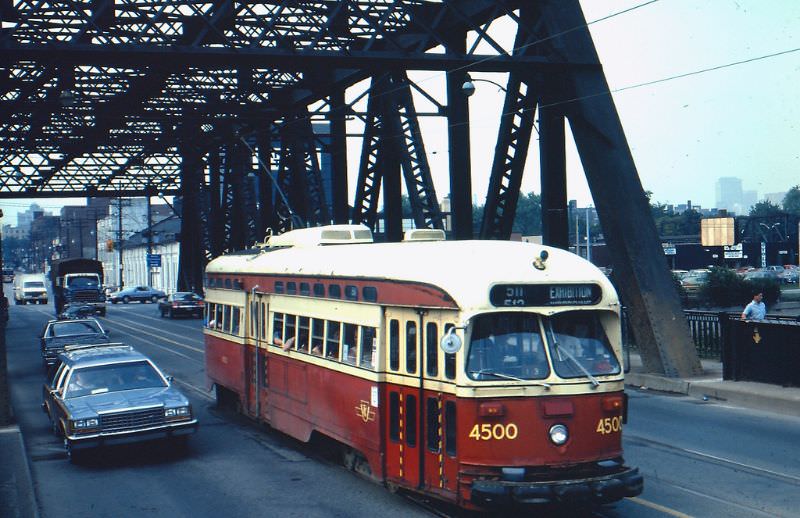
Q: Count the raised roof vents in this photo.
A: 2